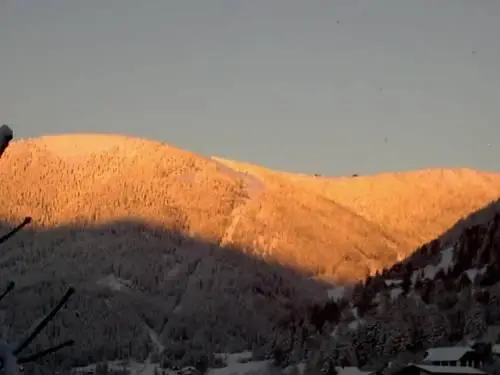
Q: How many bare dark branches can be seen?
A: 5